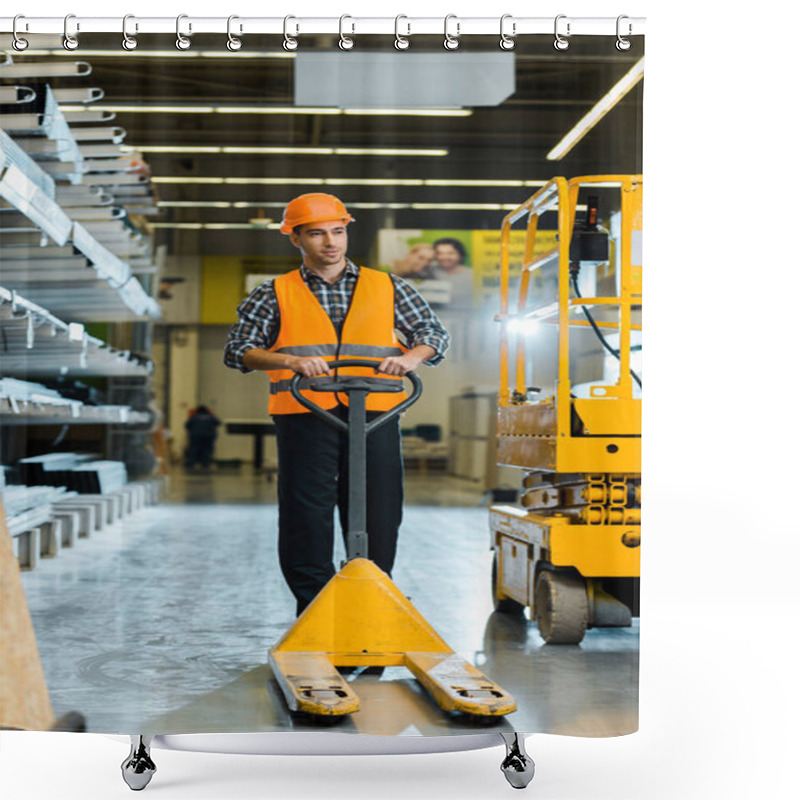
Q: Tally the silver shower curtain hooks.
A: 12